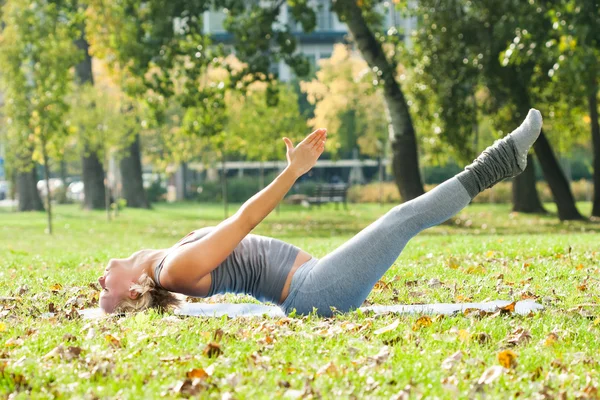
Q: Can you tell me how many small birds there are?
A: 0